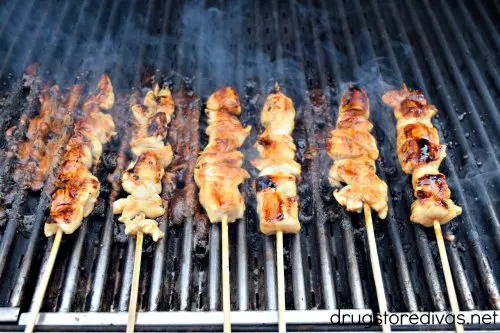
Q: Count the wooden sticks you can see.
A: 6